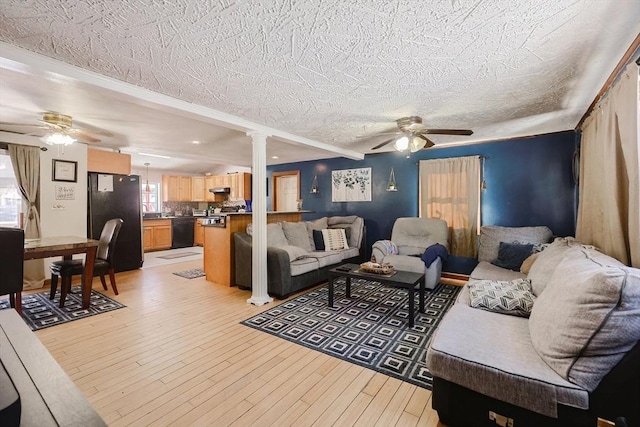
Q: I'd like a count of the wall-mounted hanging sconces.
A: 2